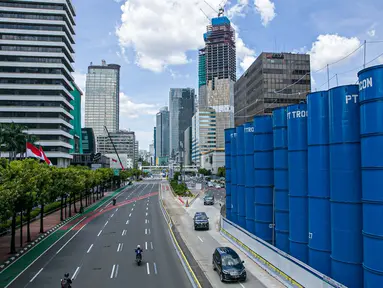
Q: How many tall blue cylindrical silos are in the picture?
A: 10